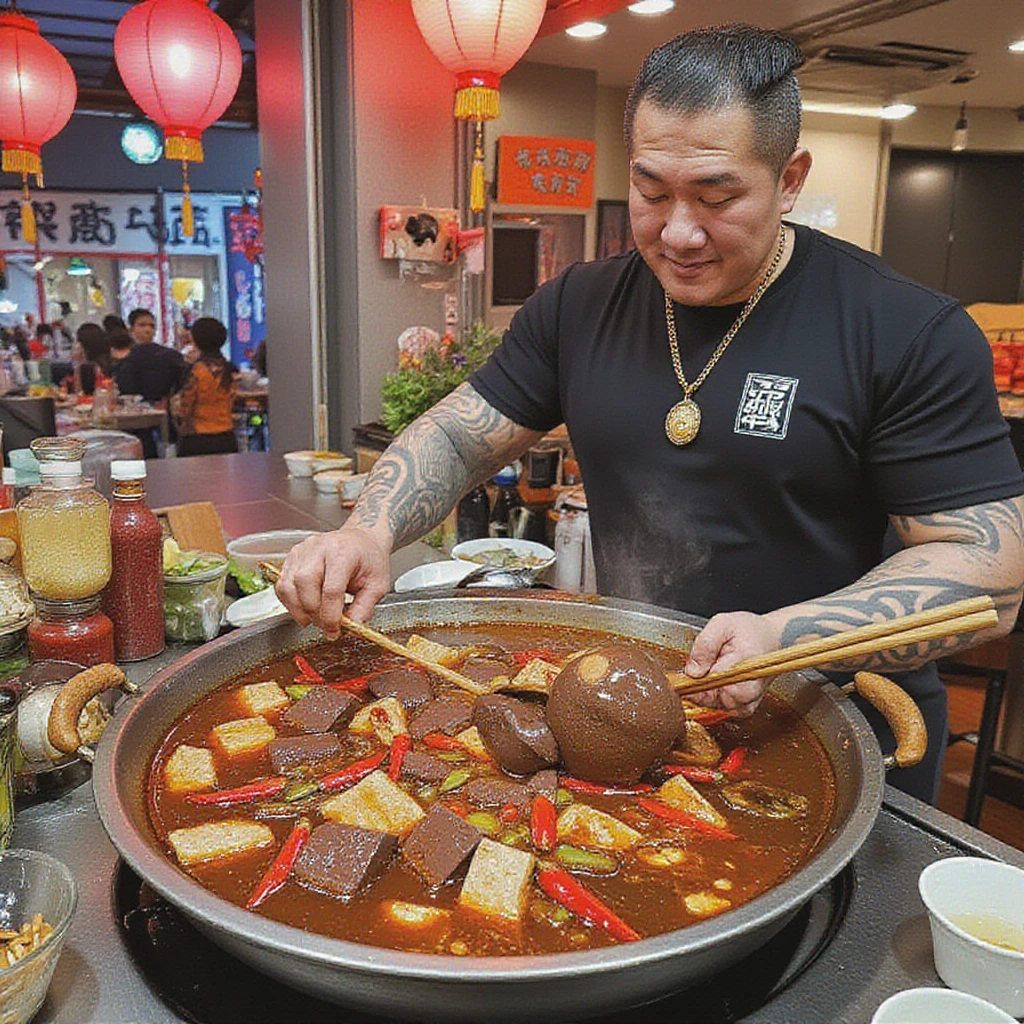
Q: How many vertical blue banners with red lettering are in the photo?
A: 1